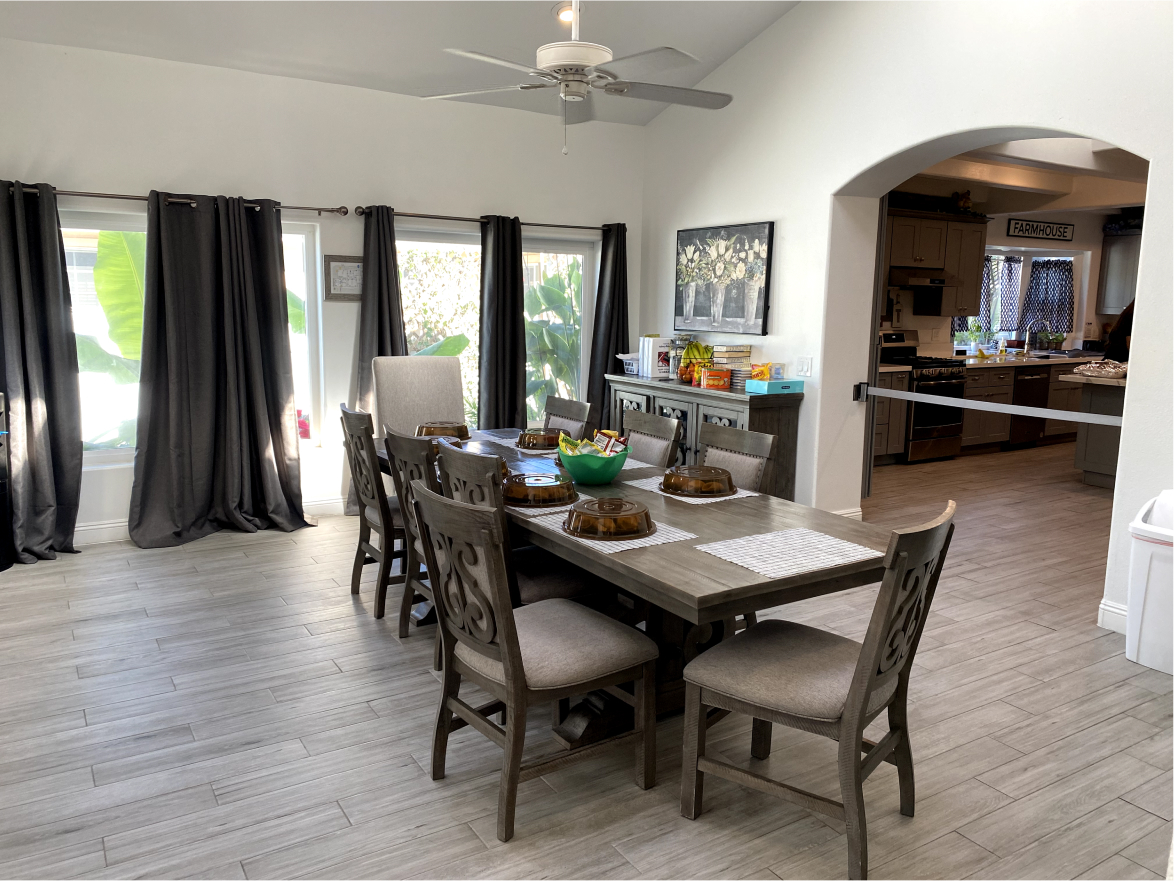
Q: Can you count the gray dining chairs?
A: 9